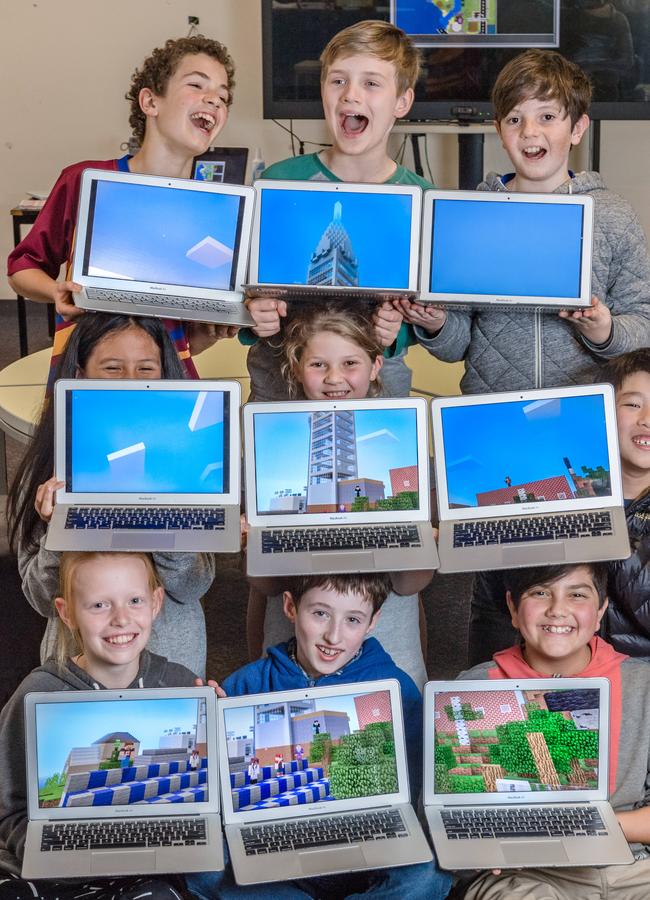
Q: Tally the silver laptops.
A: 9